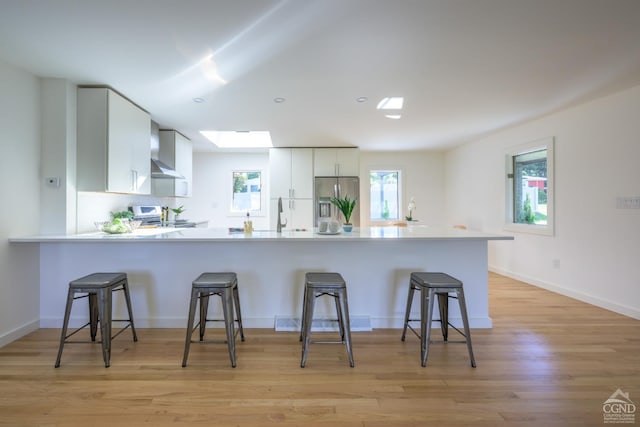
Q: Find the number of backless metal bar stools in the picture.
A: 4